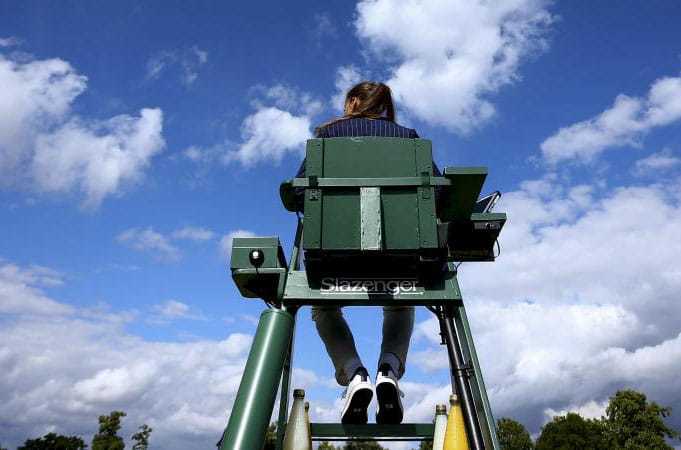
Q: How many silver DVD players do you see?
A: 0